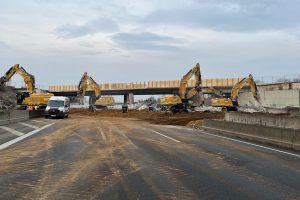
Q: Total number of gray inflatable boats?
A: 0